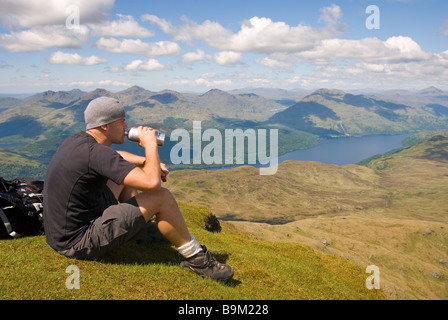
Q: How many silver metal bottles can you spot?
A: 1